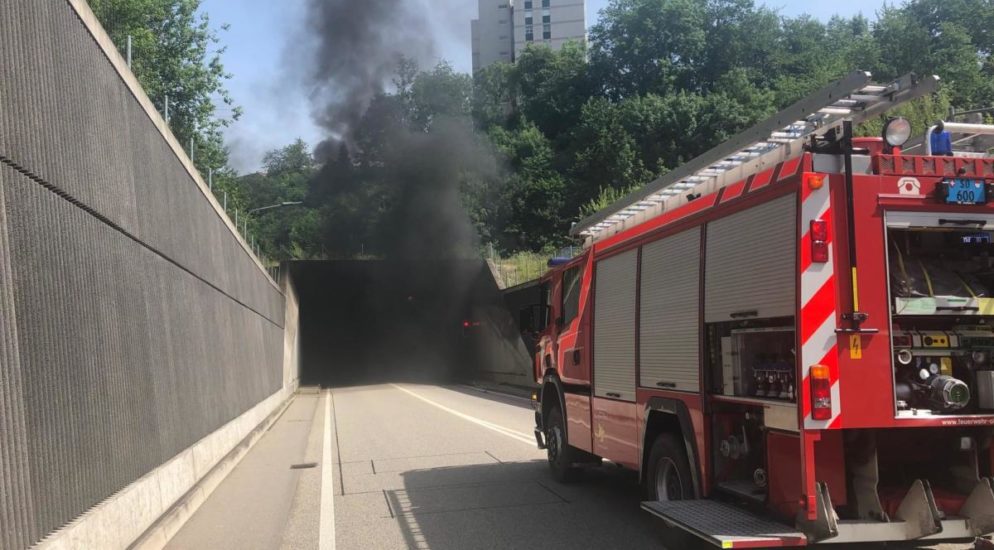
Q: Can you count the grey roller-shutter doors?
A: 3